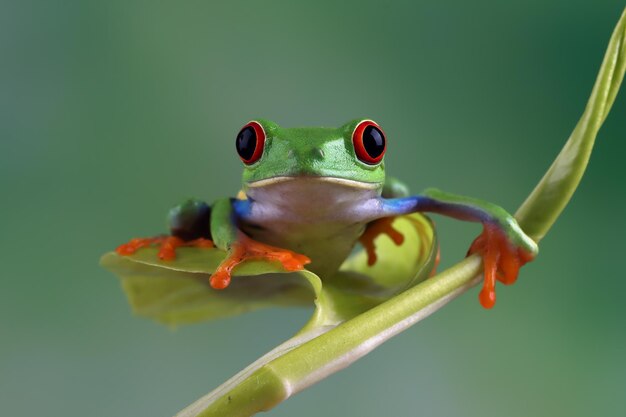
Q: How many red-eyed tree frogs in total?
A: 1